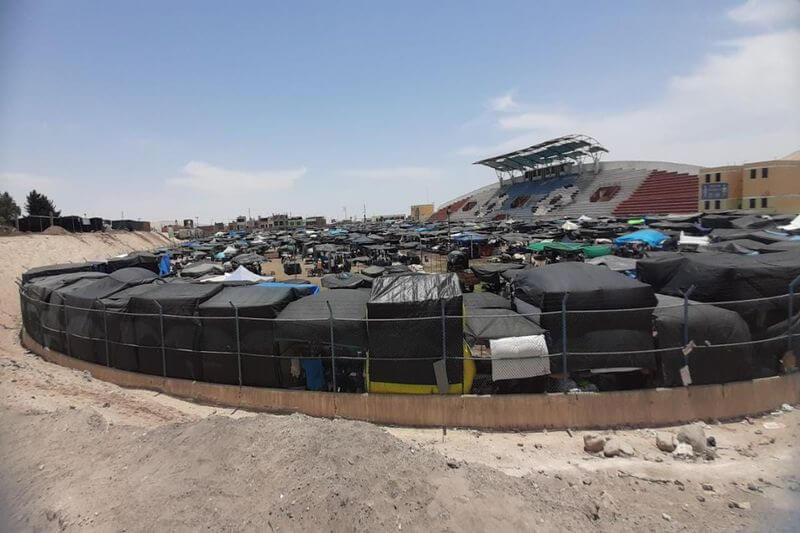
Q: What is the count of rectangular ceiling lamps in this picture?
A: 0